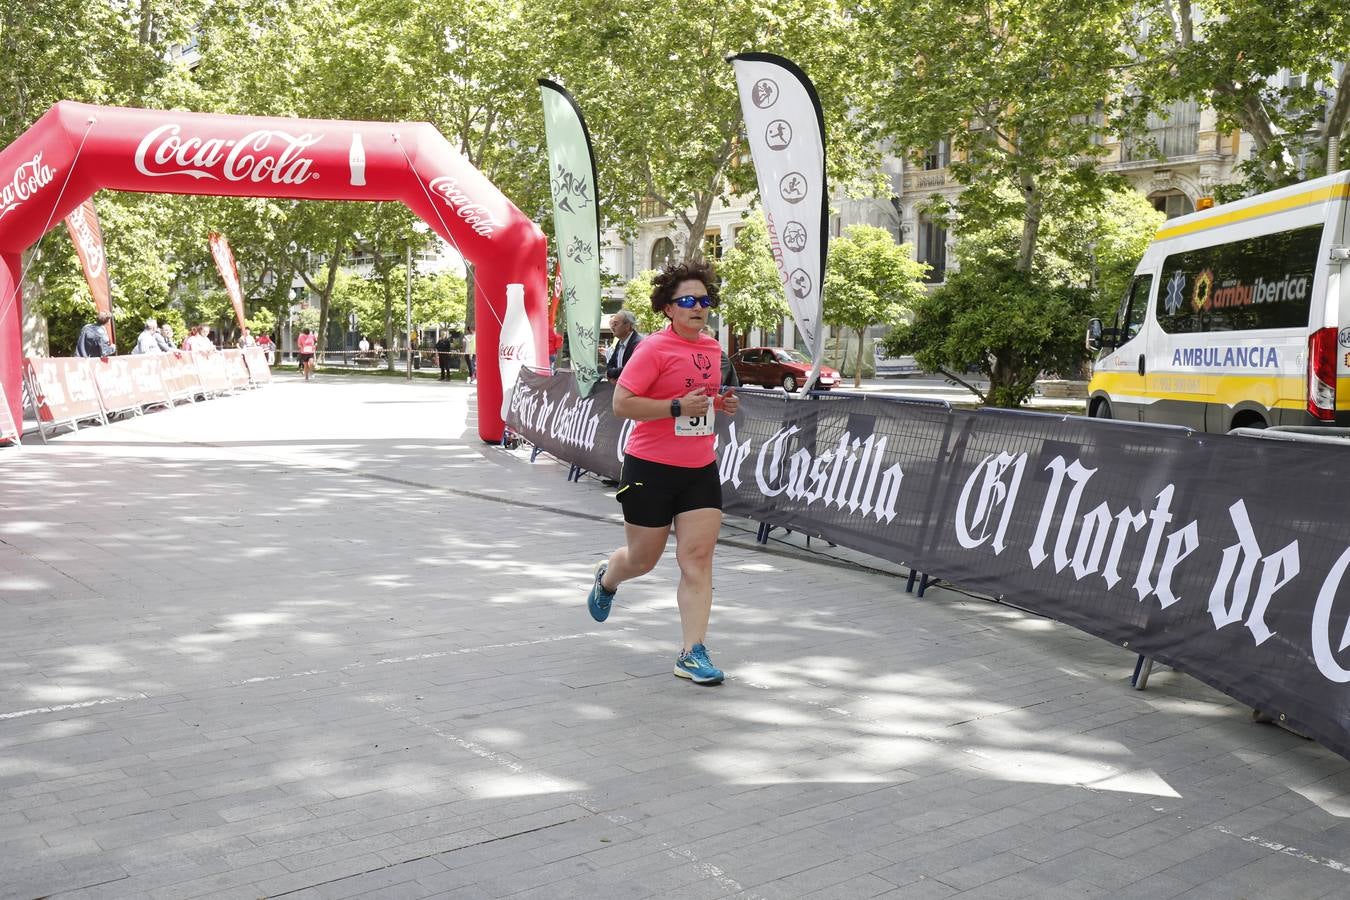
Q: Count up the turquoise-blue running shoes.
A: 2